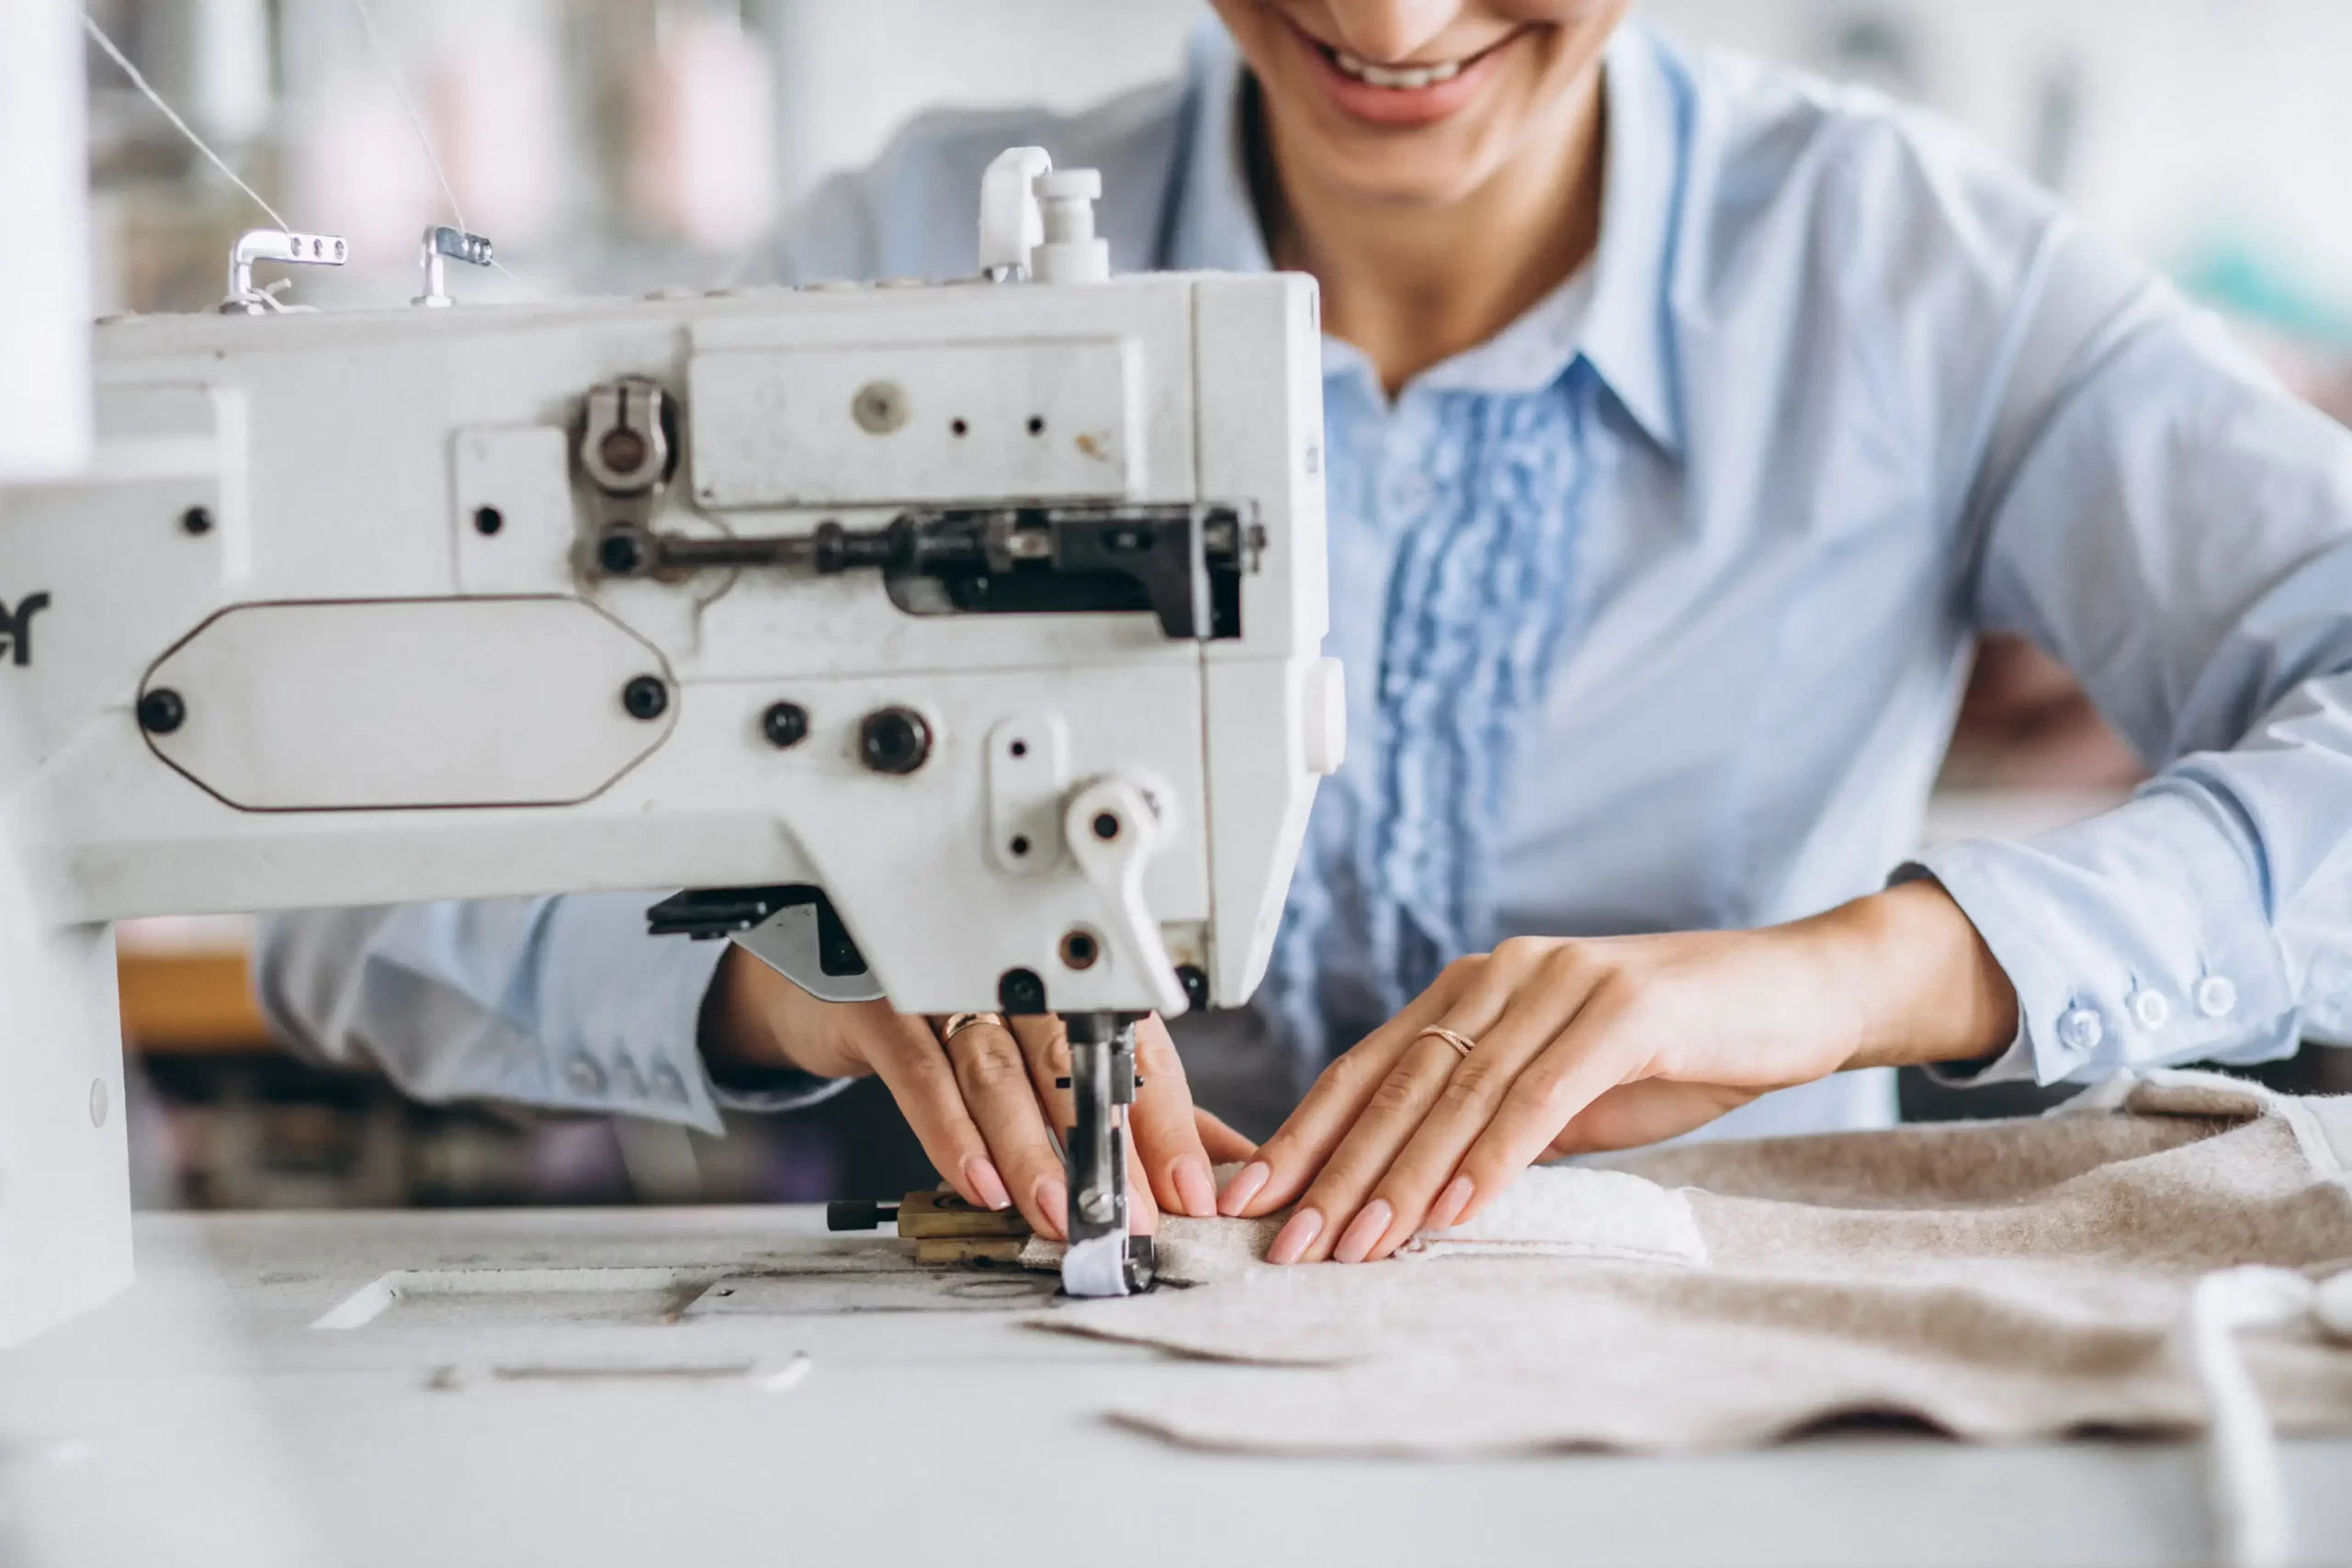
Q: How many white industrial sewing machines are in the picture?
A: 1